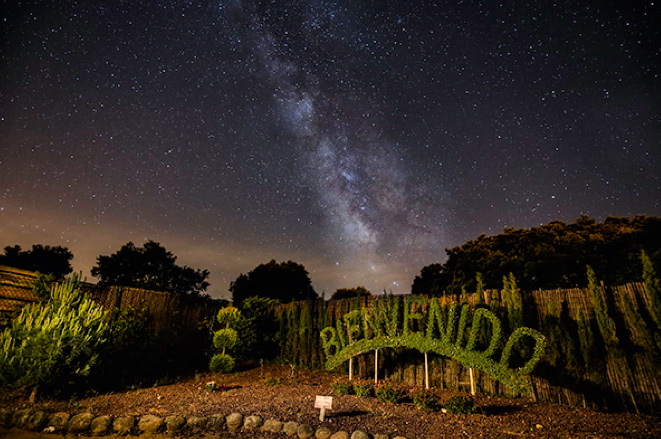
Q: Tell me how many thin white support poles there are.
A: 4